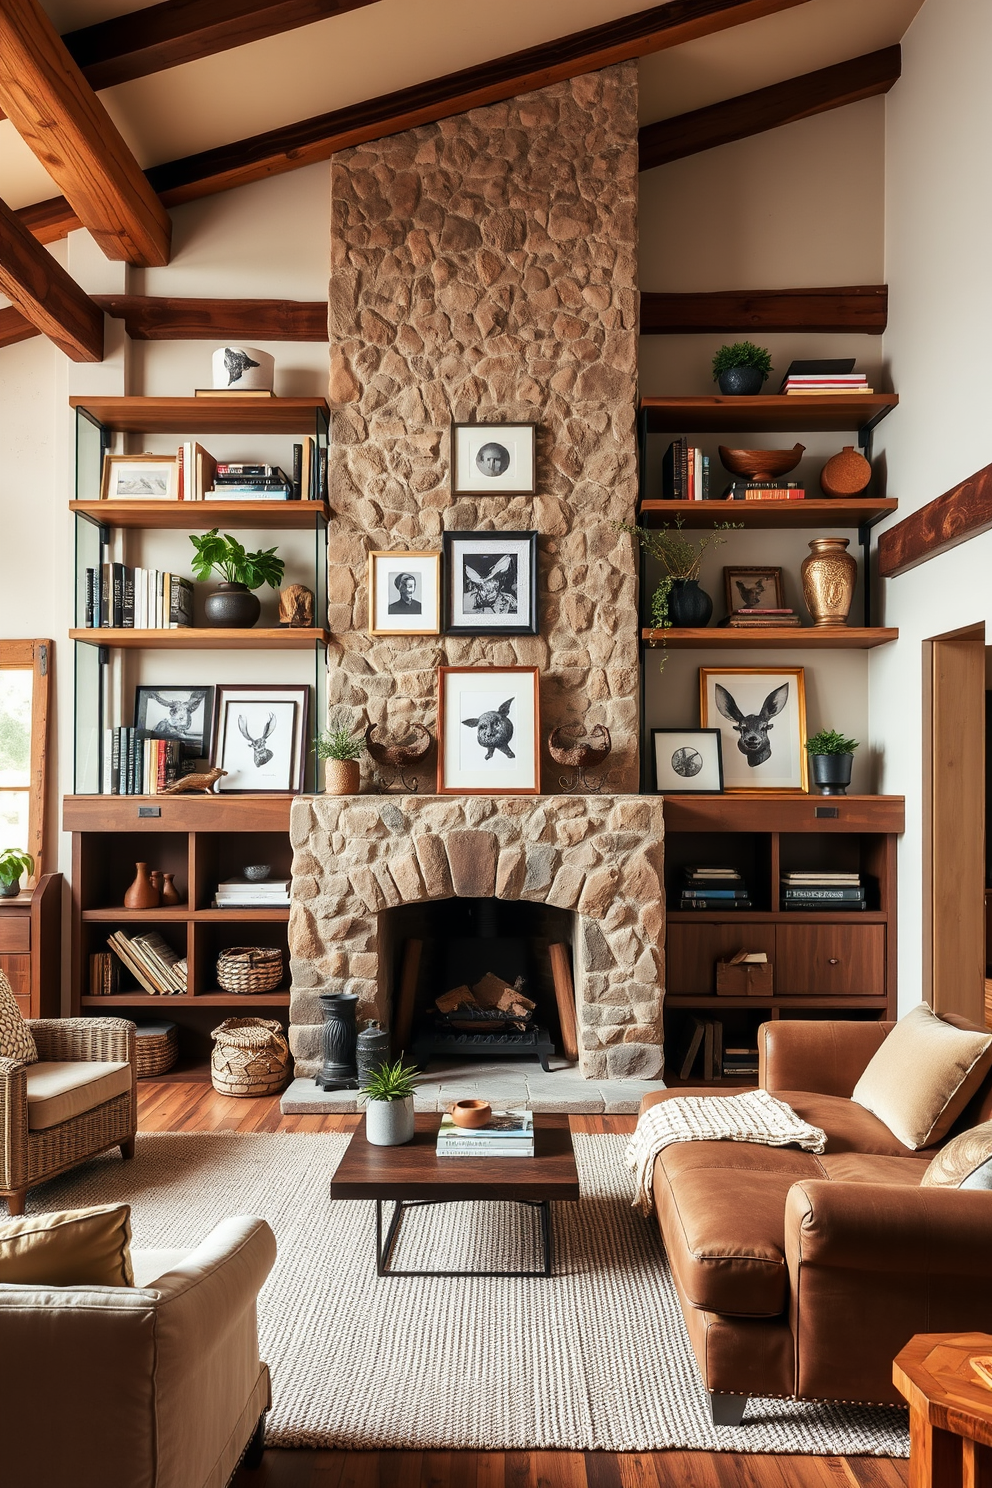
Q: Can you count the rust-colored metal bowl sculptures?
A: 2